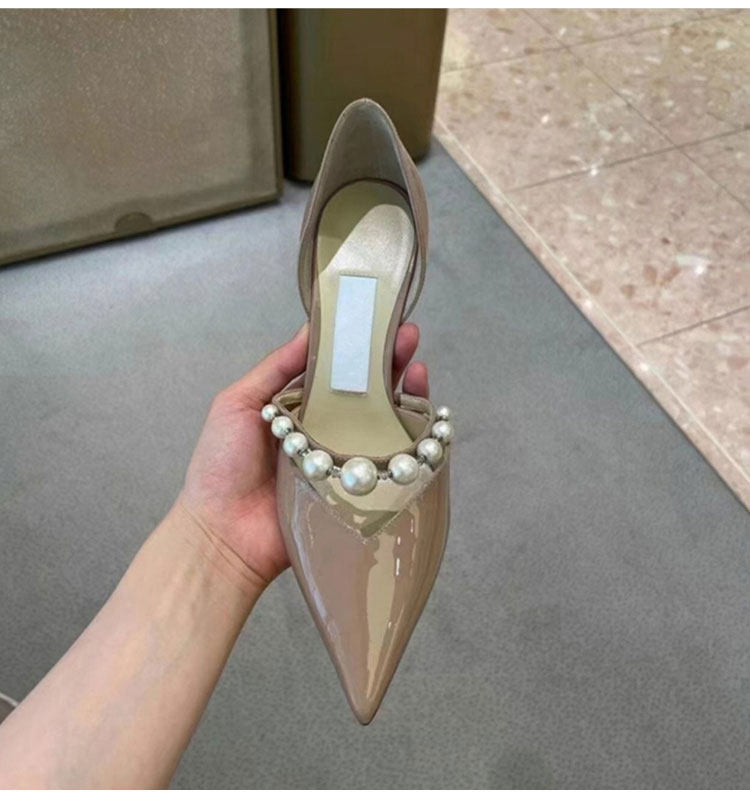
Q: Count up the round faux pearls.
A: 9